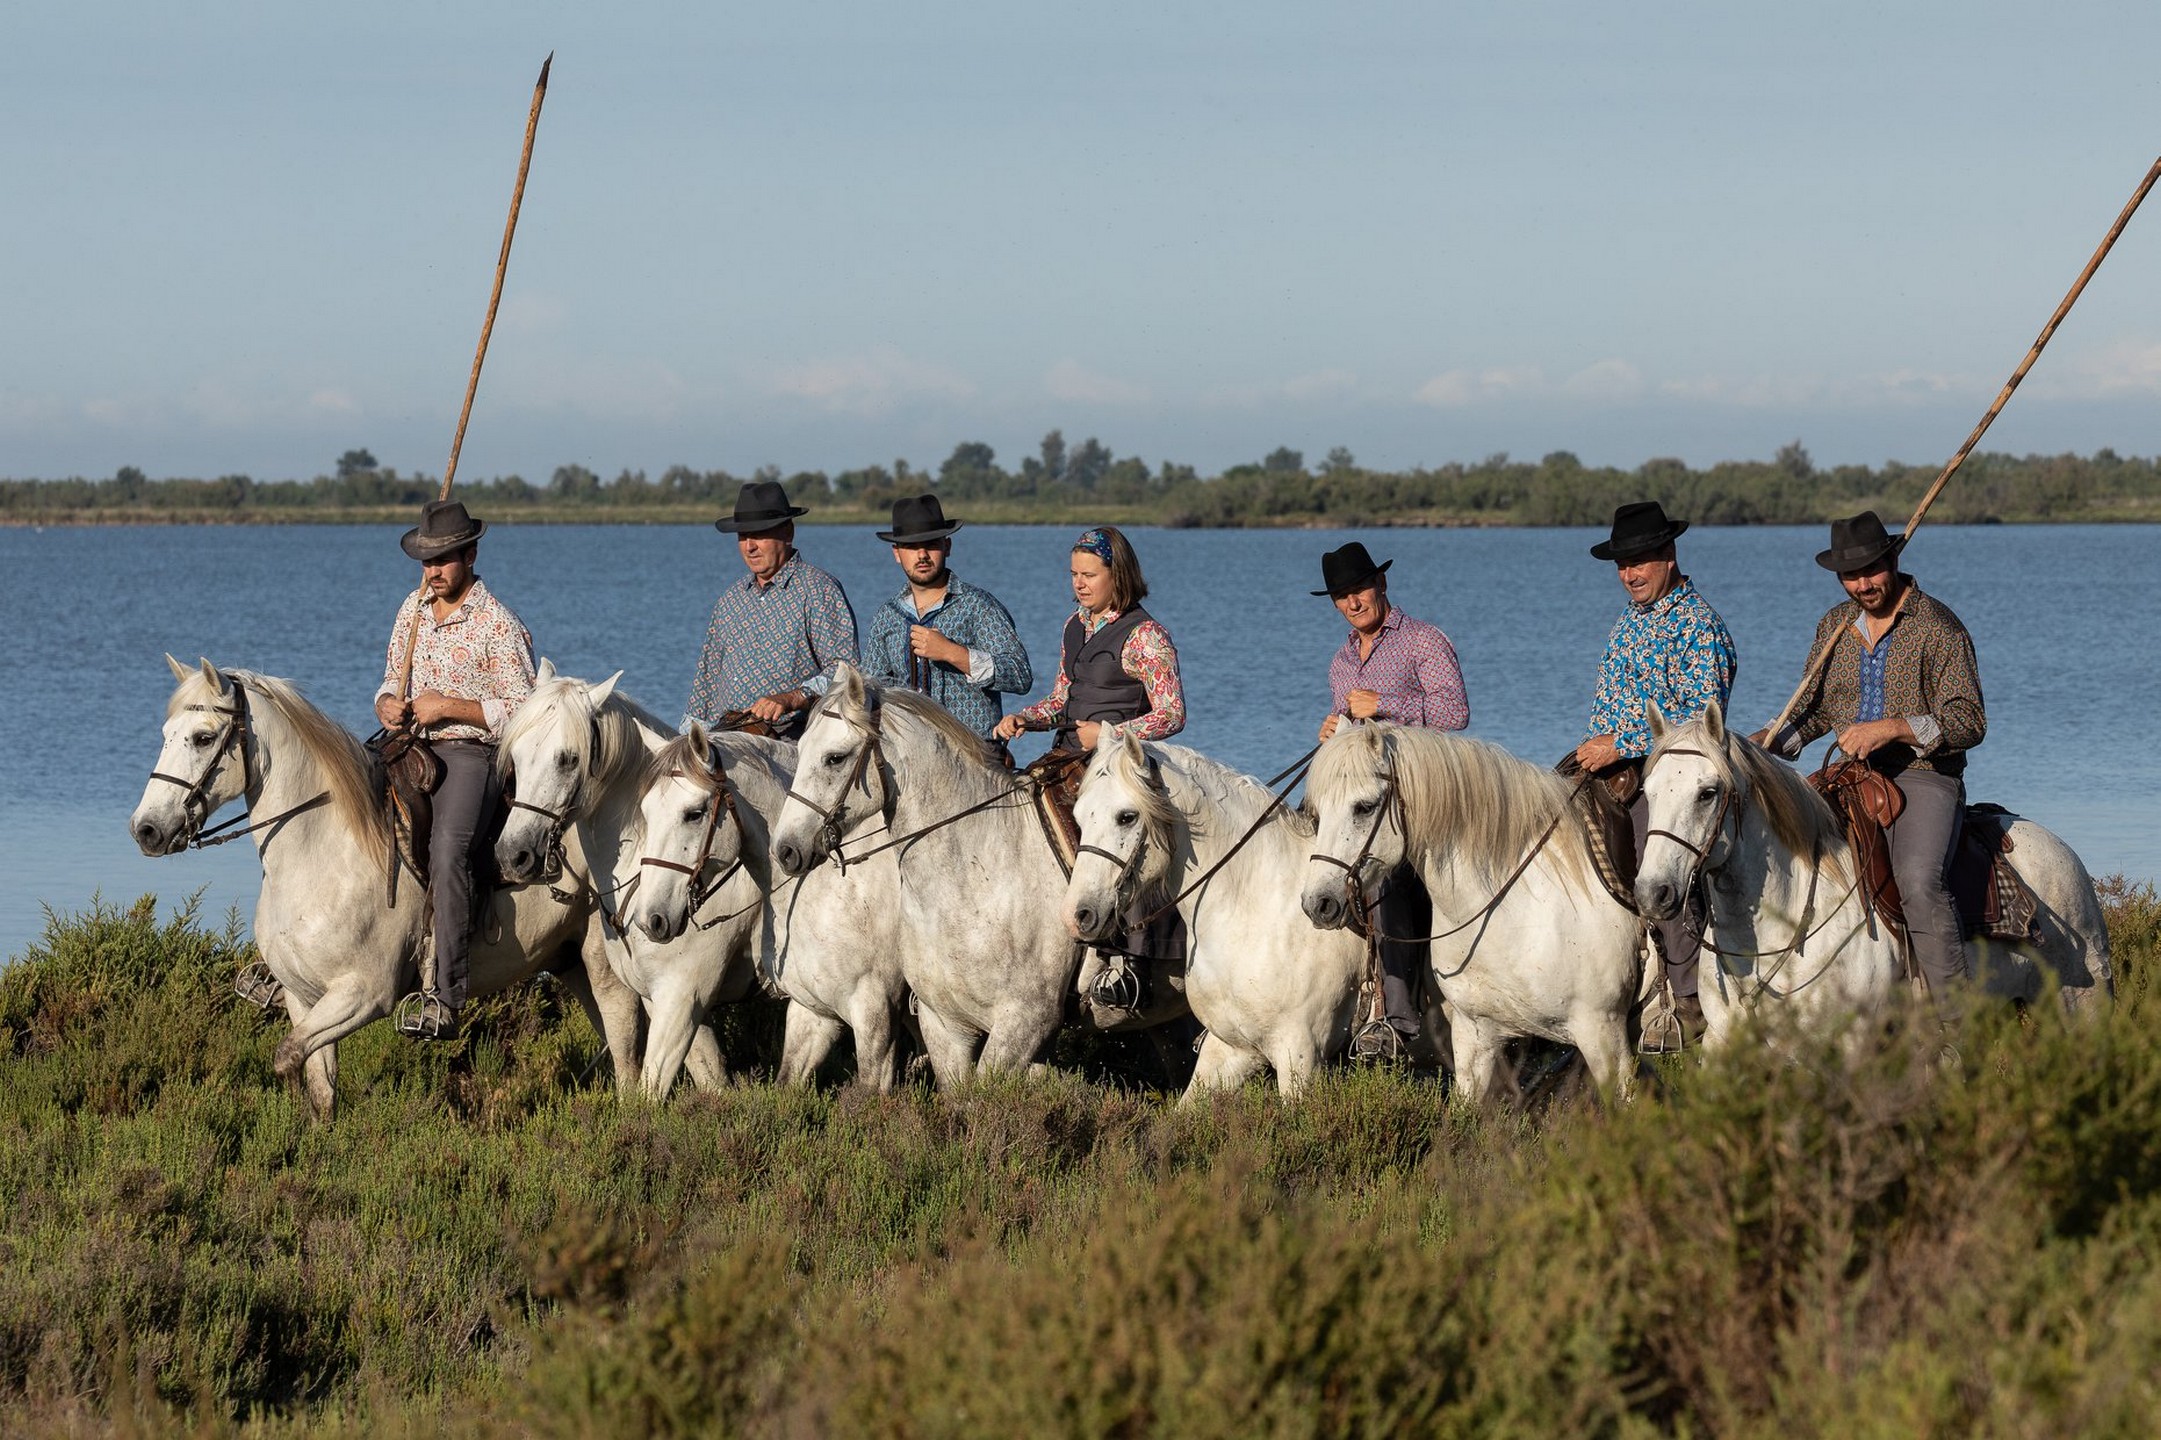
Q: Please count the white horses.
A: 7